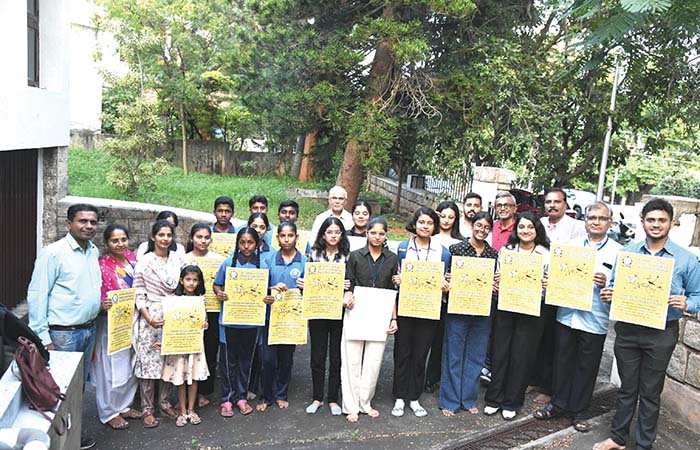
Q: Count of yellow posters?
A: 13